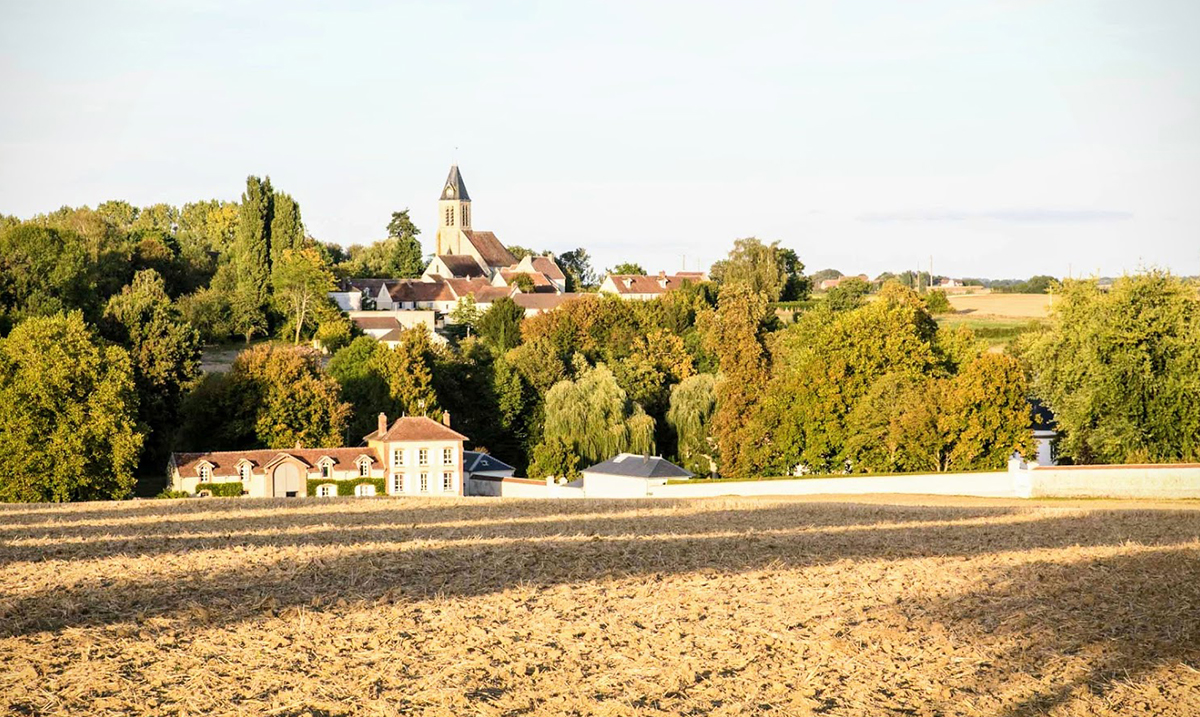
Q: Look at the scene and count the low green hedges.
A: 2